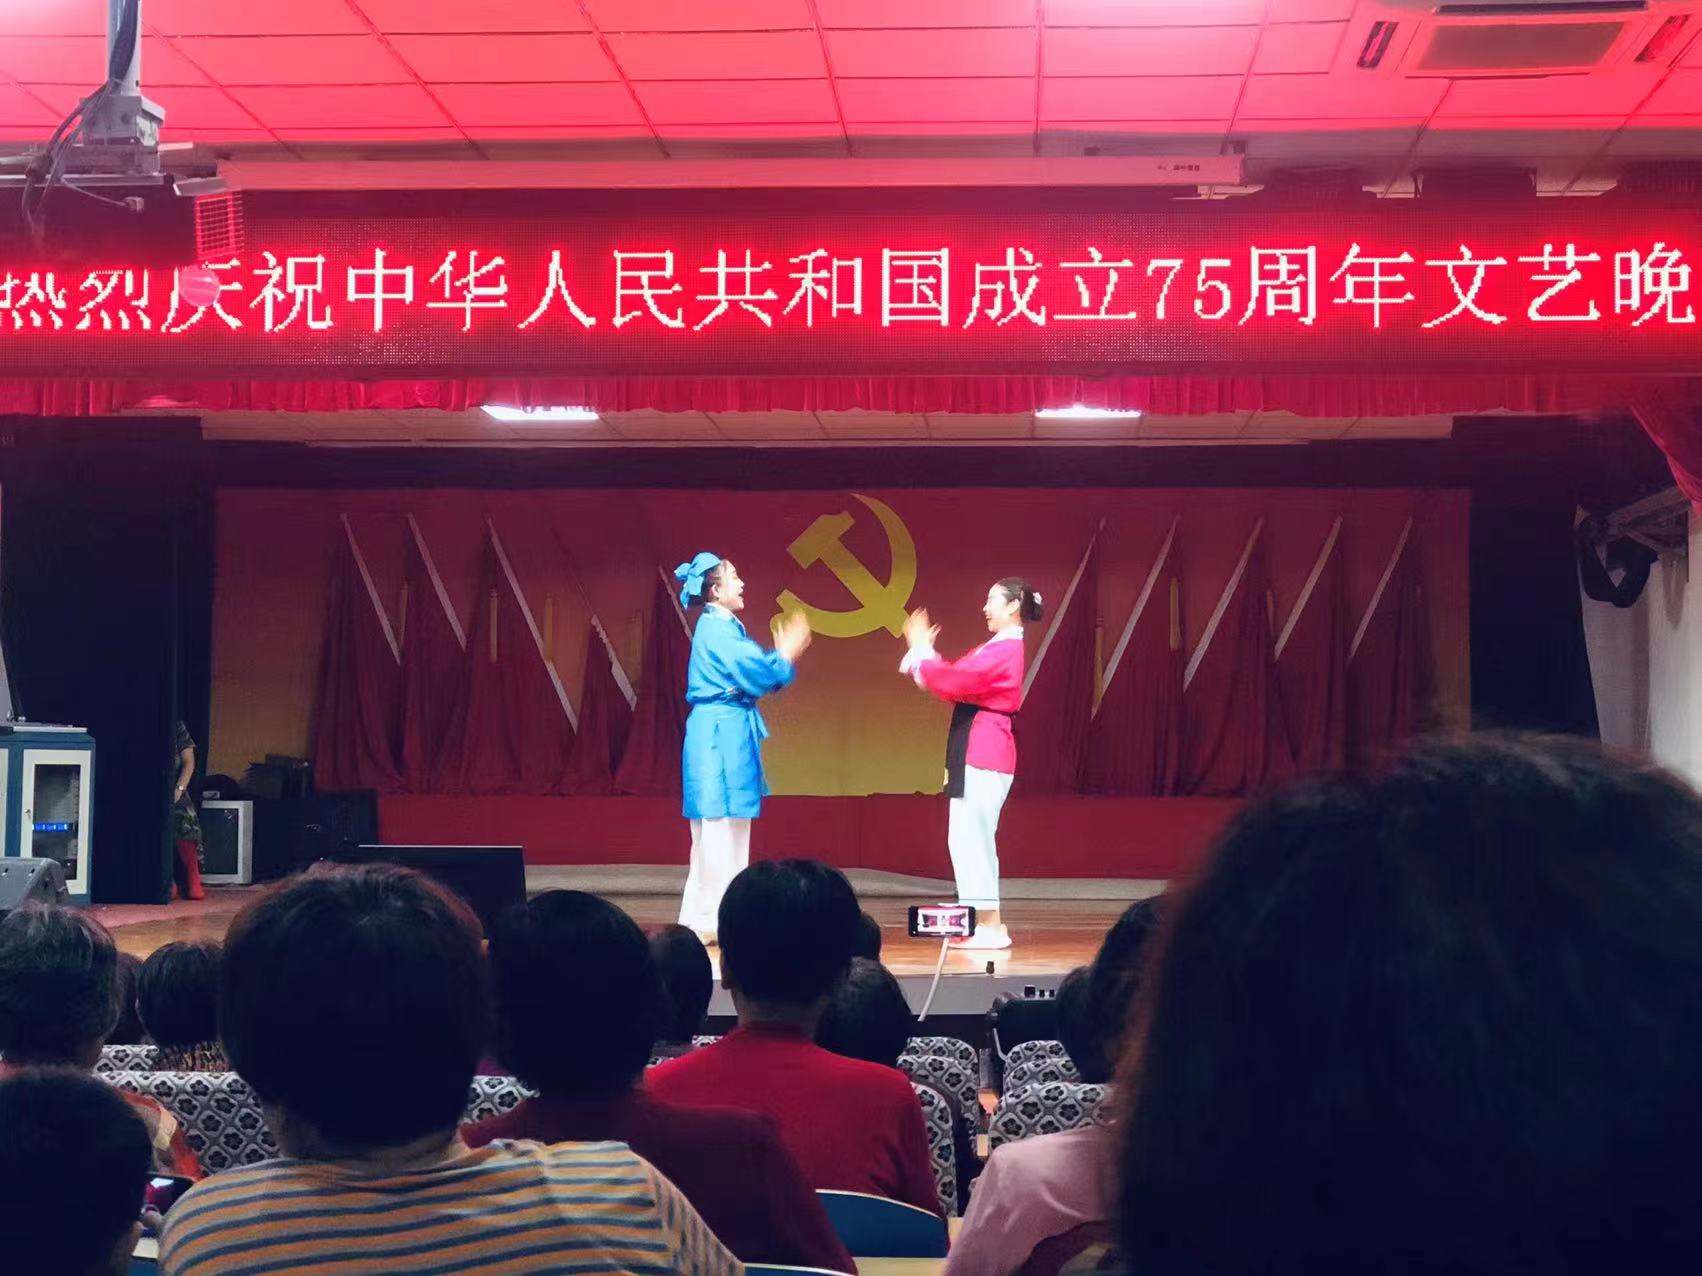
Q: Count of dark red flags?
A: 10